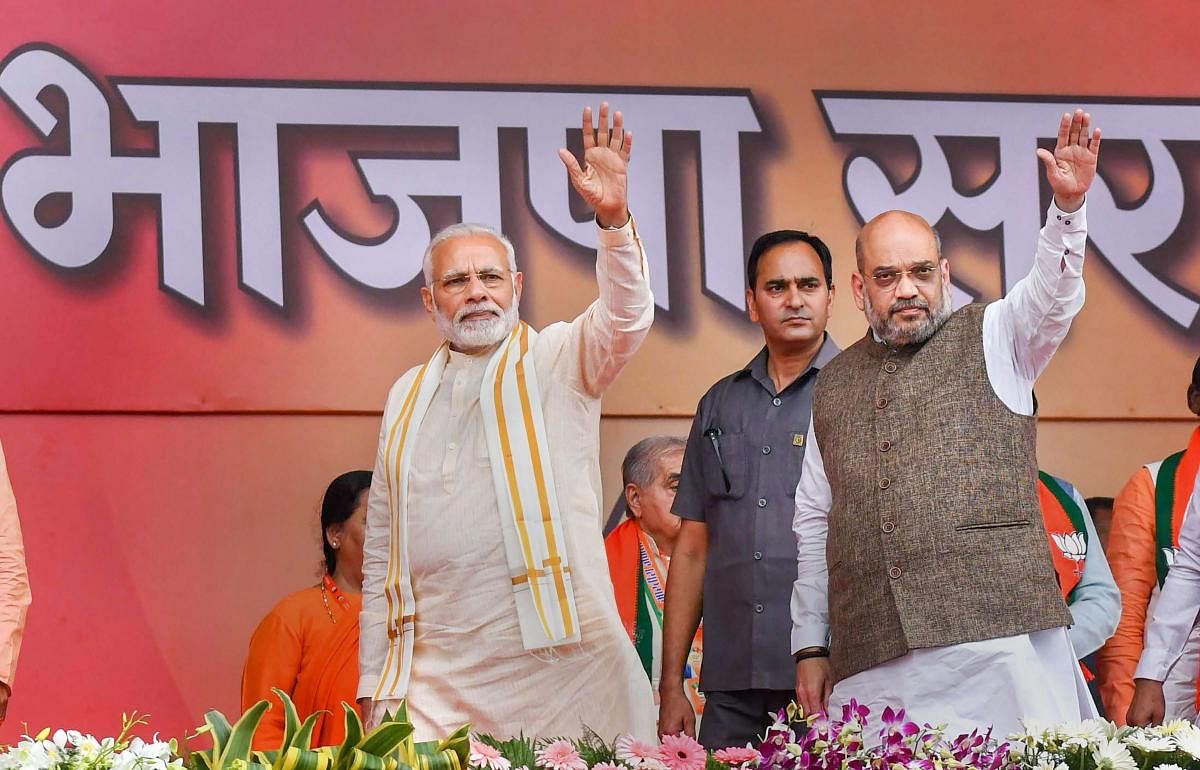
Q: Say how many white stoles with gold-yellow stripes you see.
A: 1